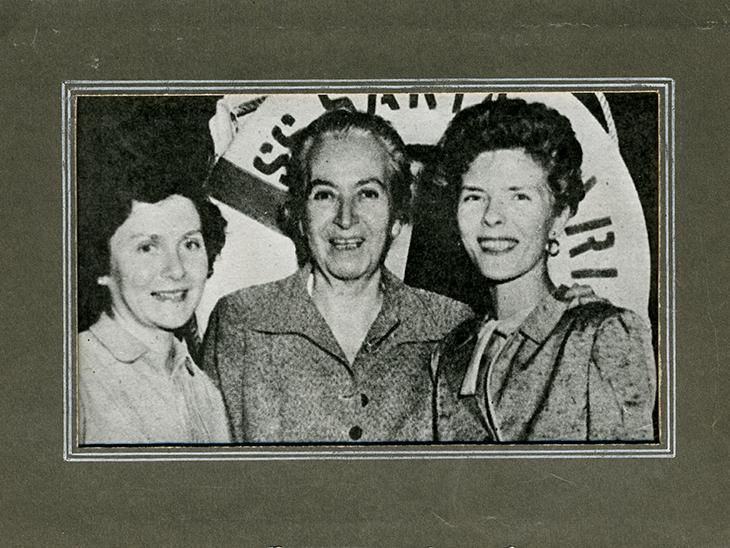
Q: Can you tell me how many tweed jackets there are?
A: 1